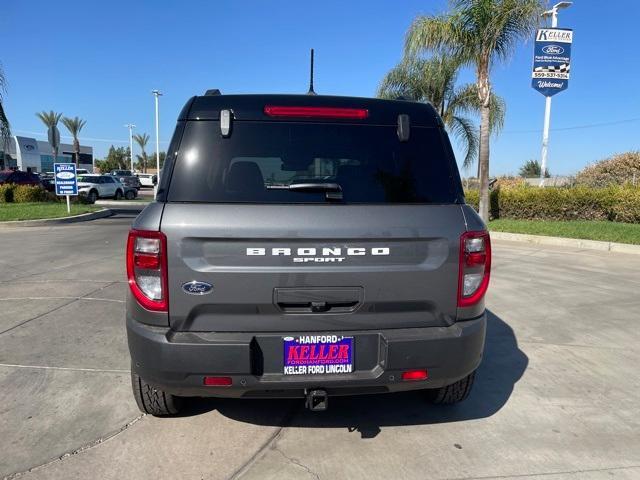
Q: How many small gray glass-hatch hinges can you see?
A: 2